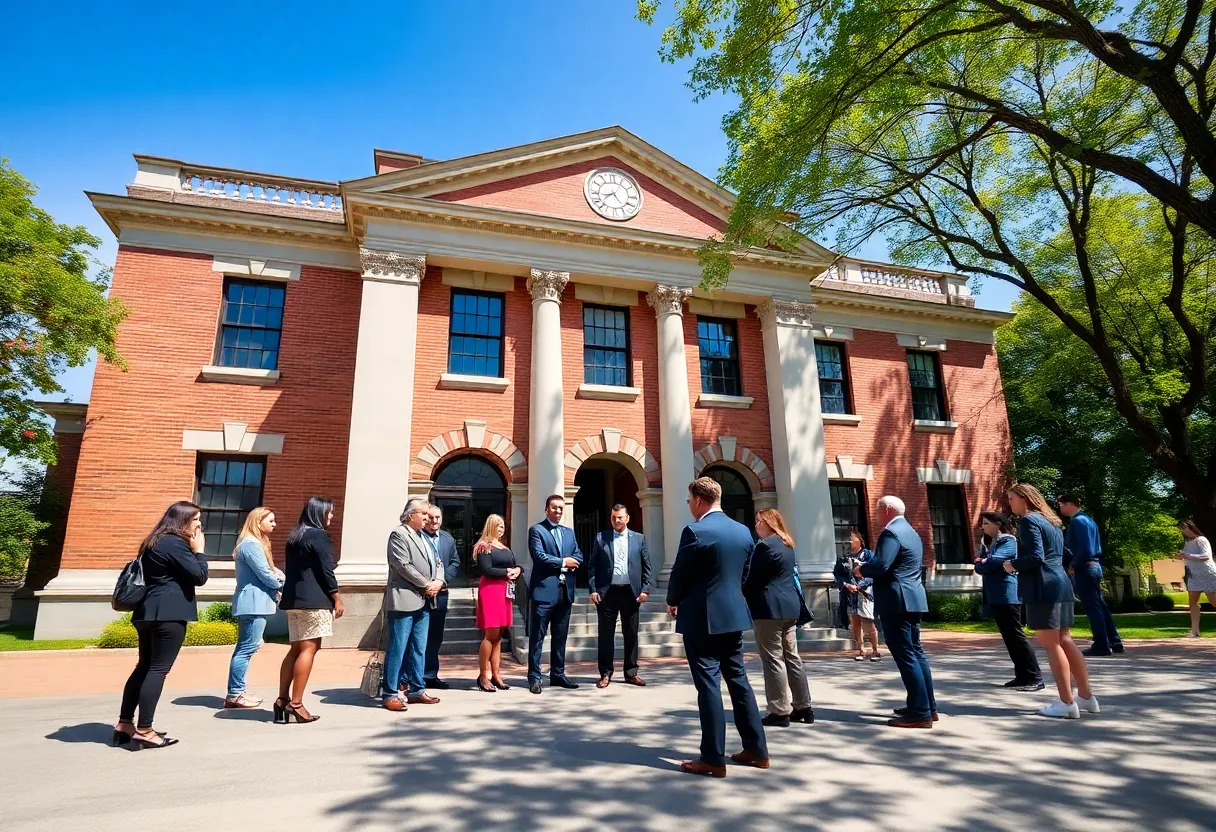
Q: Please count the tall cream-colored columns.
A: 4